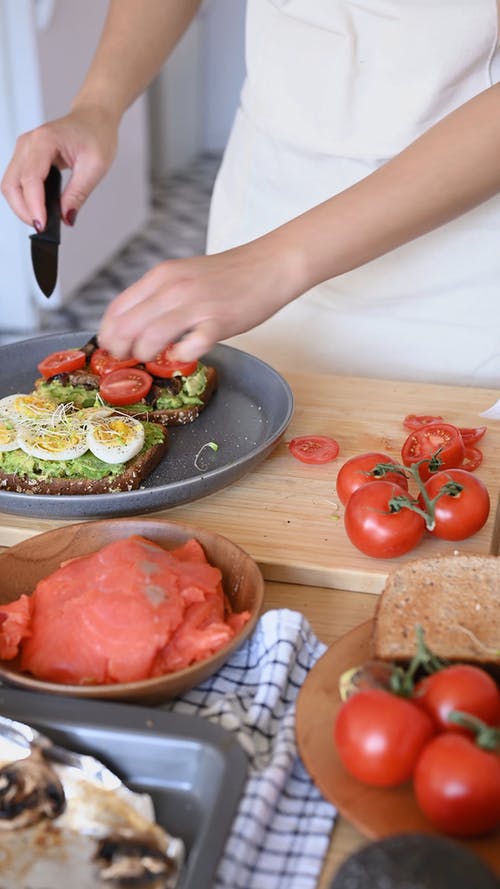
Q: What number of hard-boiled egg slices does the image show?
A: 4